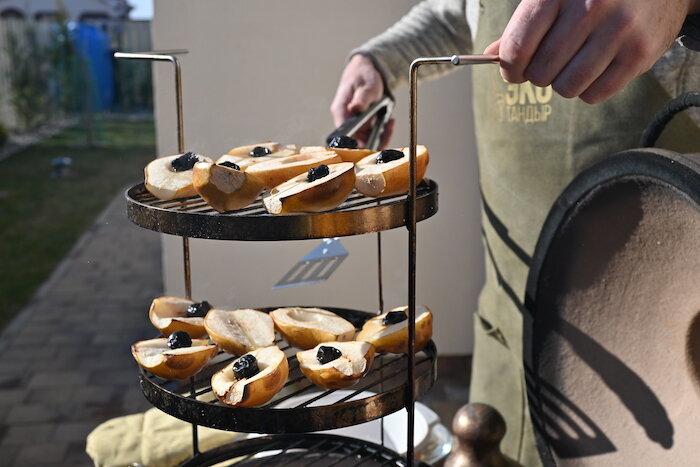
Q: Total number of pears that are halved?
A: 14